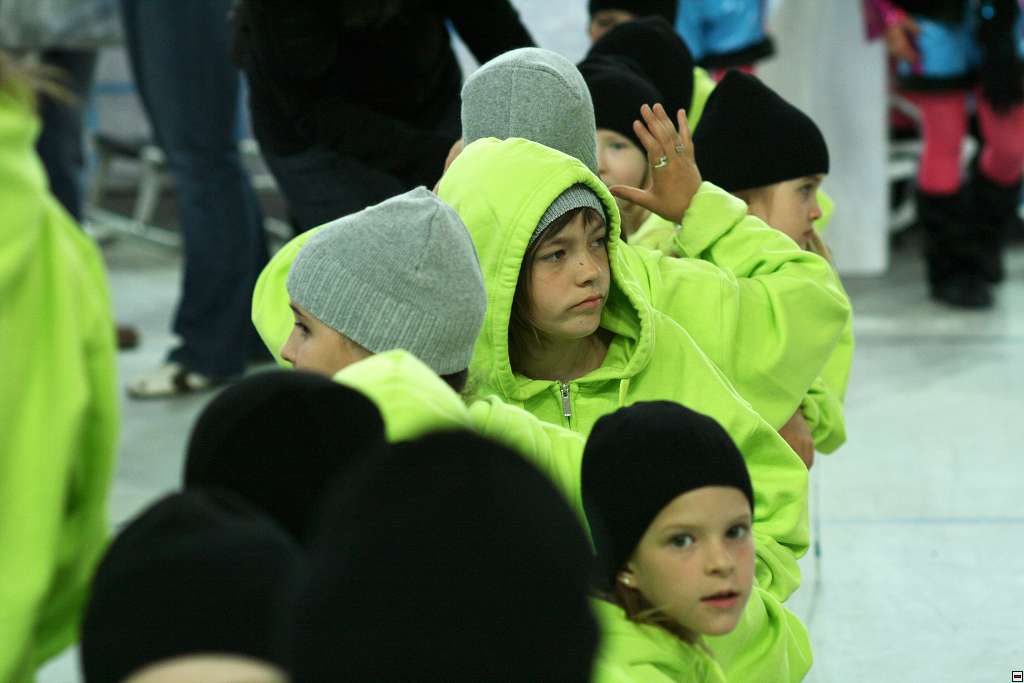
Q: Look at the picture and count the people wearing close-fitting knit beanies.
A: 11